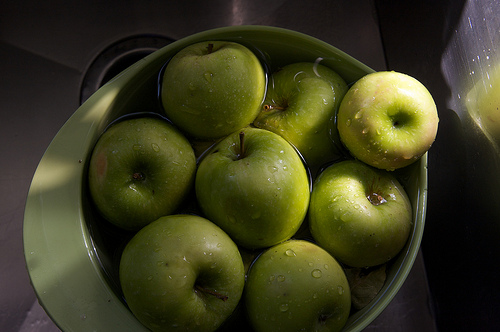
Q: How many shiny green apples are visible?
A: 8